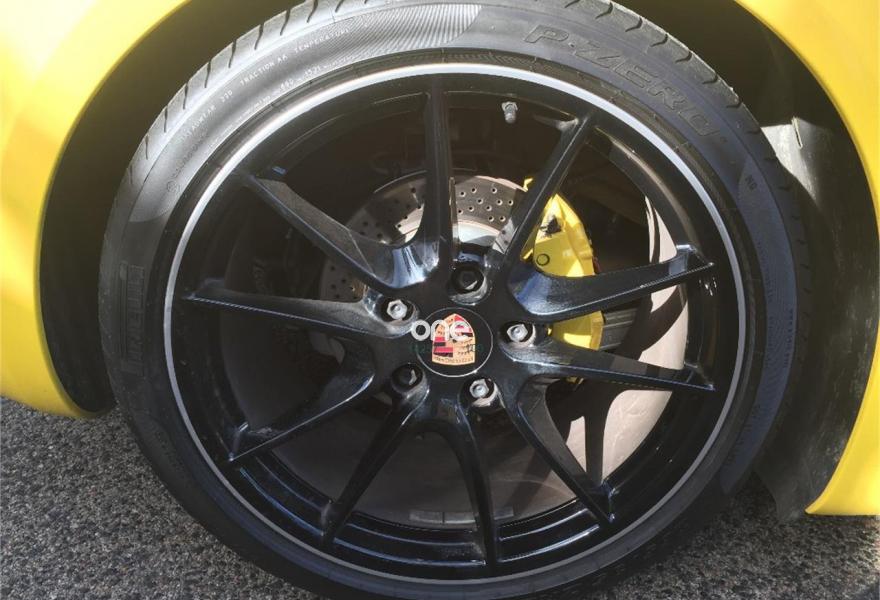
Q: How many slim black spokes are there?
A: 10